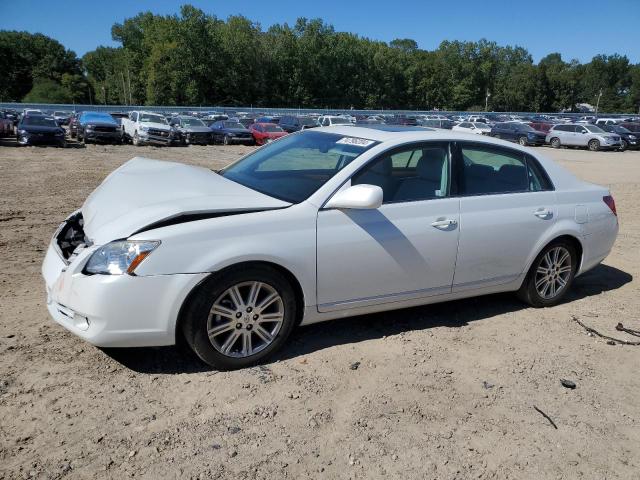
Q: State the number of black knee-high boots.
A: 0